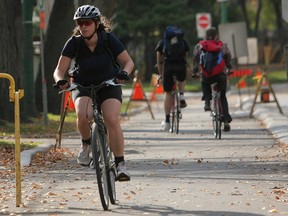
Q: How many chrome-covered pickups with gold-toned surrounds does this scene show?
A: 0